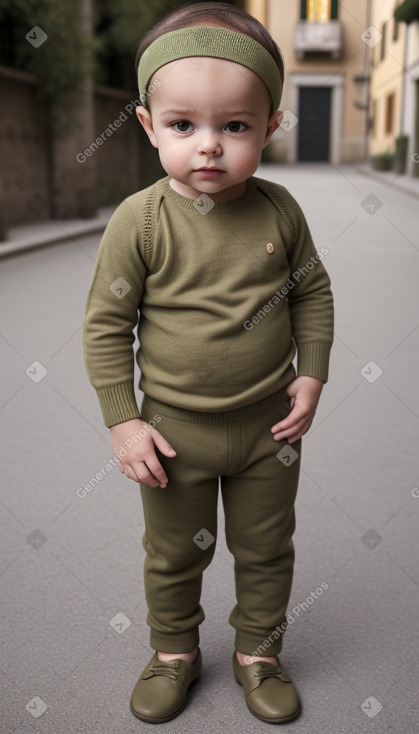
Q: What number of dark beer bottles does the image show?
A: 0